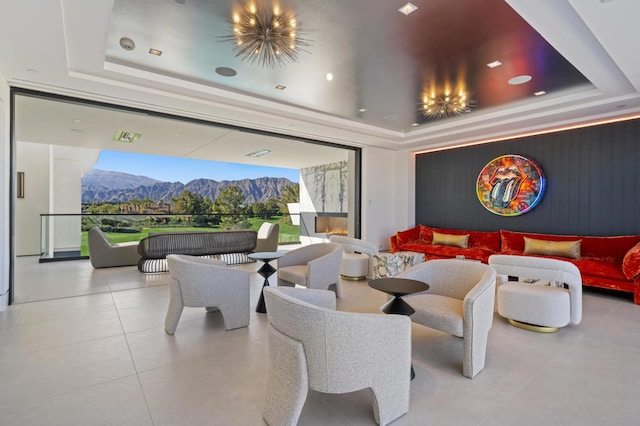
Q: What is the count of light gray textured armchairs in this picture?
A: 4